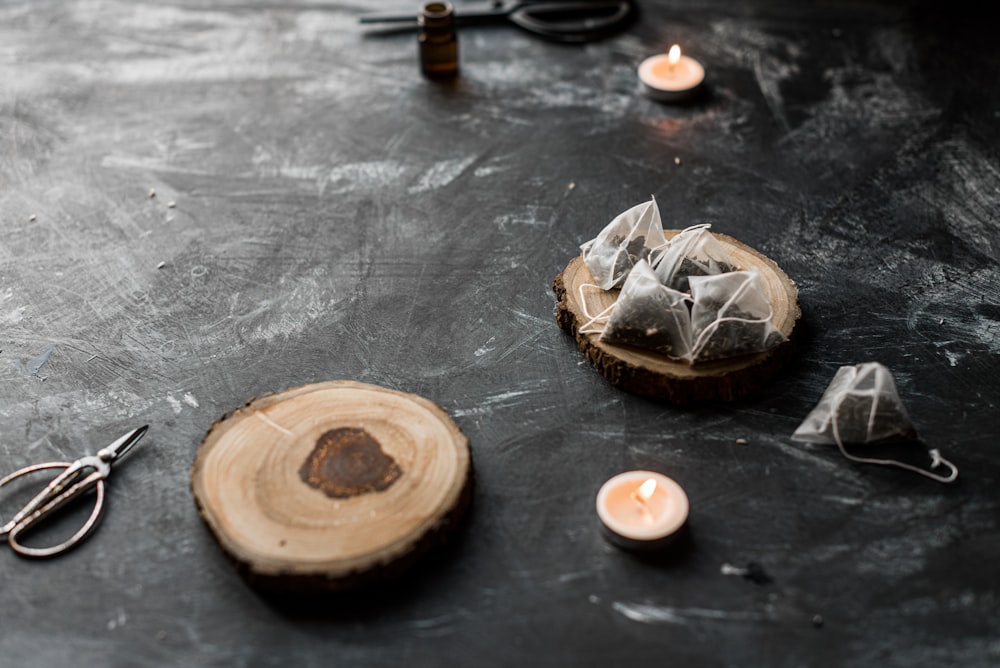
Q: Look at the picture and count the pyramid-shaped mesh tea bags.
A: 5